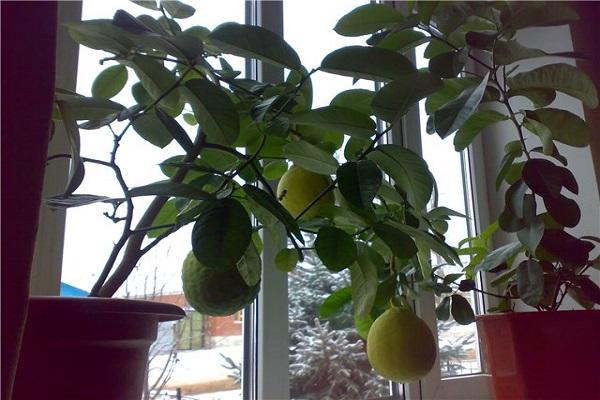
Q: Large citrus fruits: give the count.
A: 3